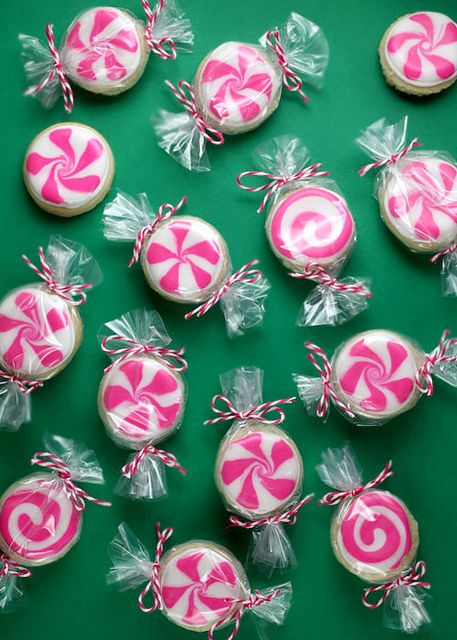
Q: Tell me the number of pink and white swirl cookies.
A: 14